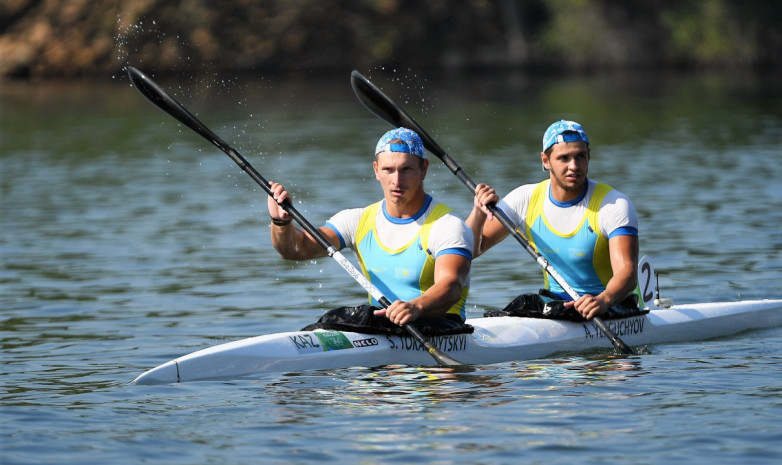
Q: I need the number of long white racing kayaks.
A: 1